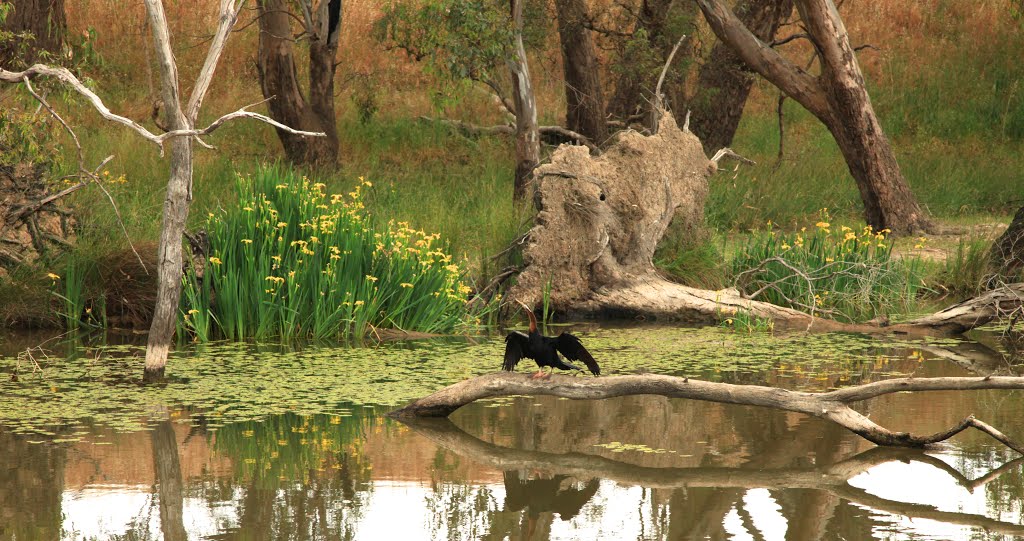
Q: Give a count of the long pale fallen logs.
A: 2